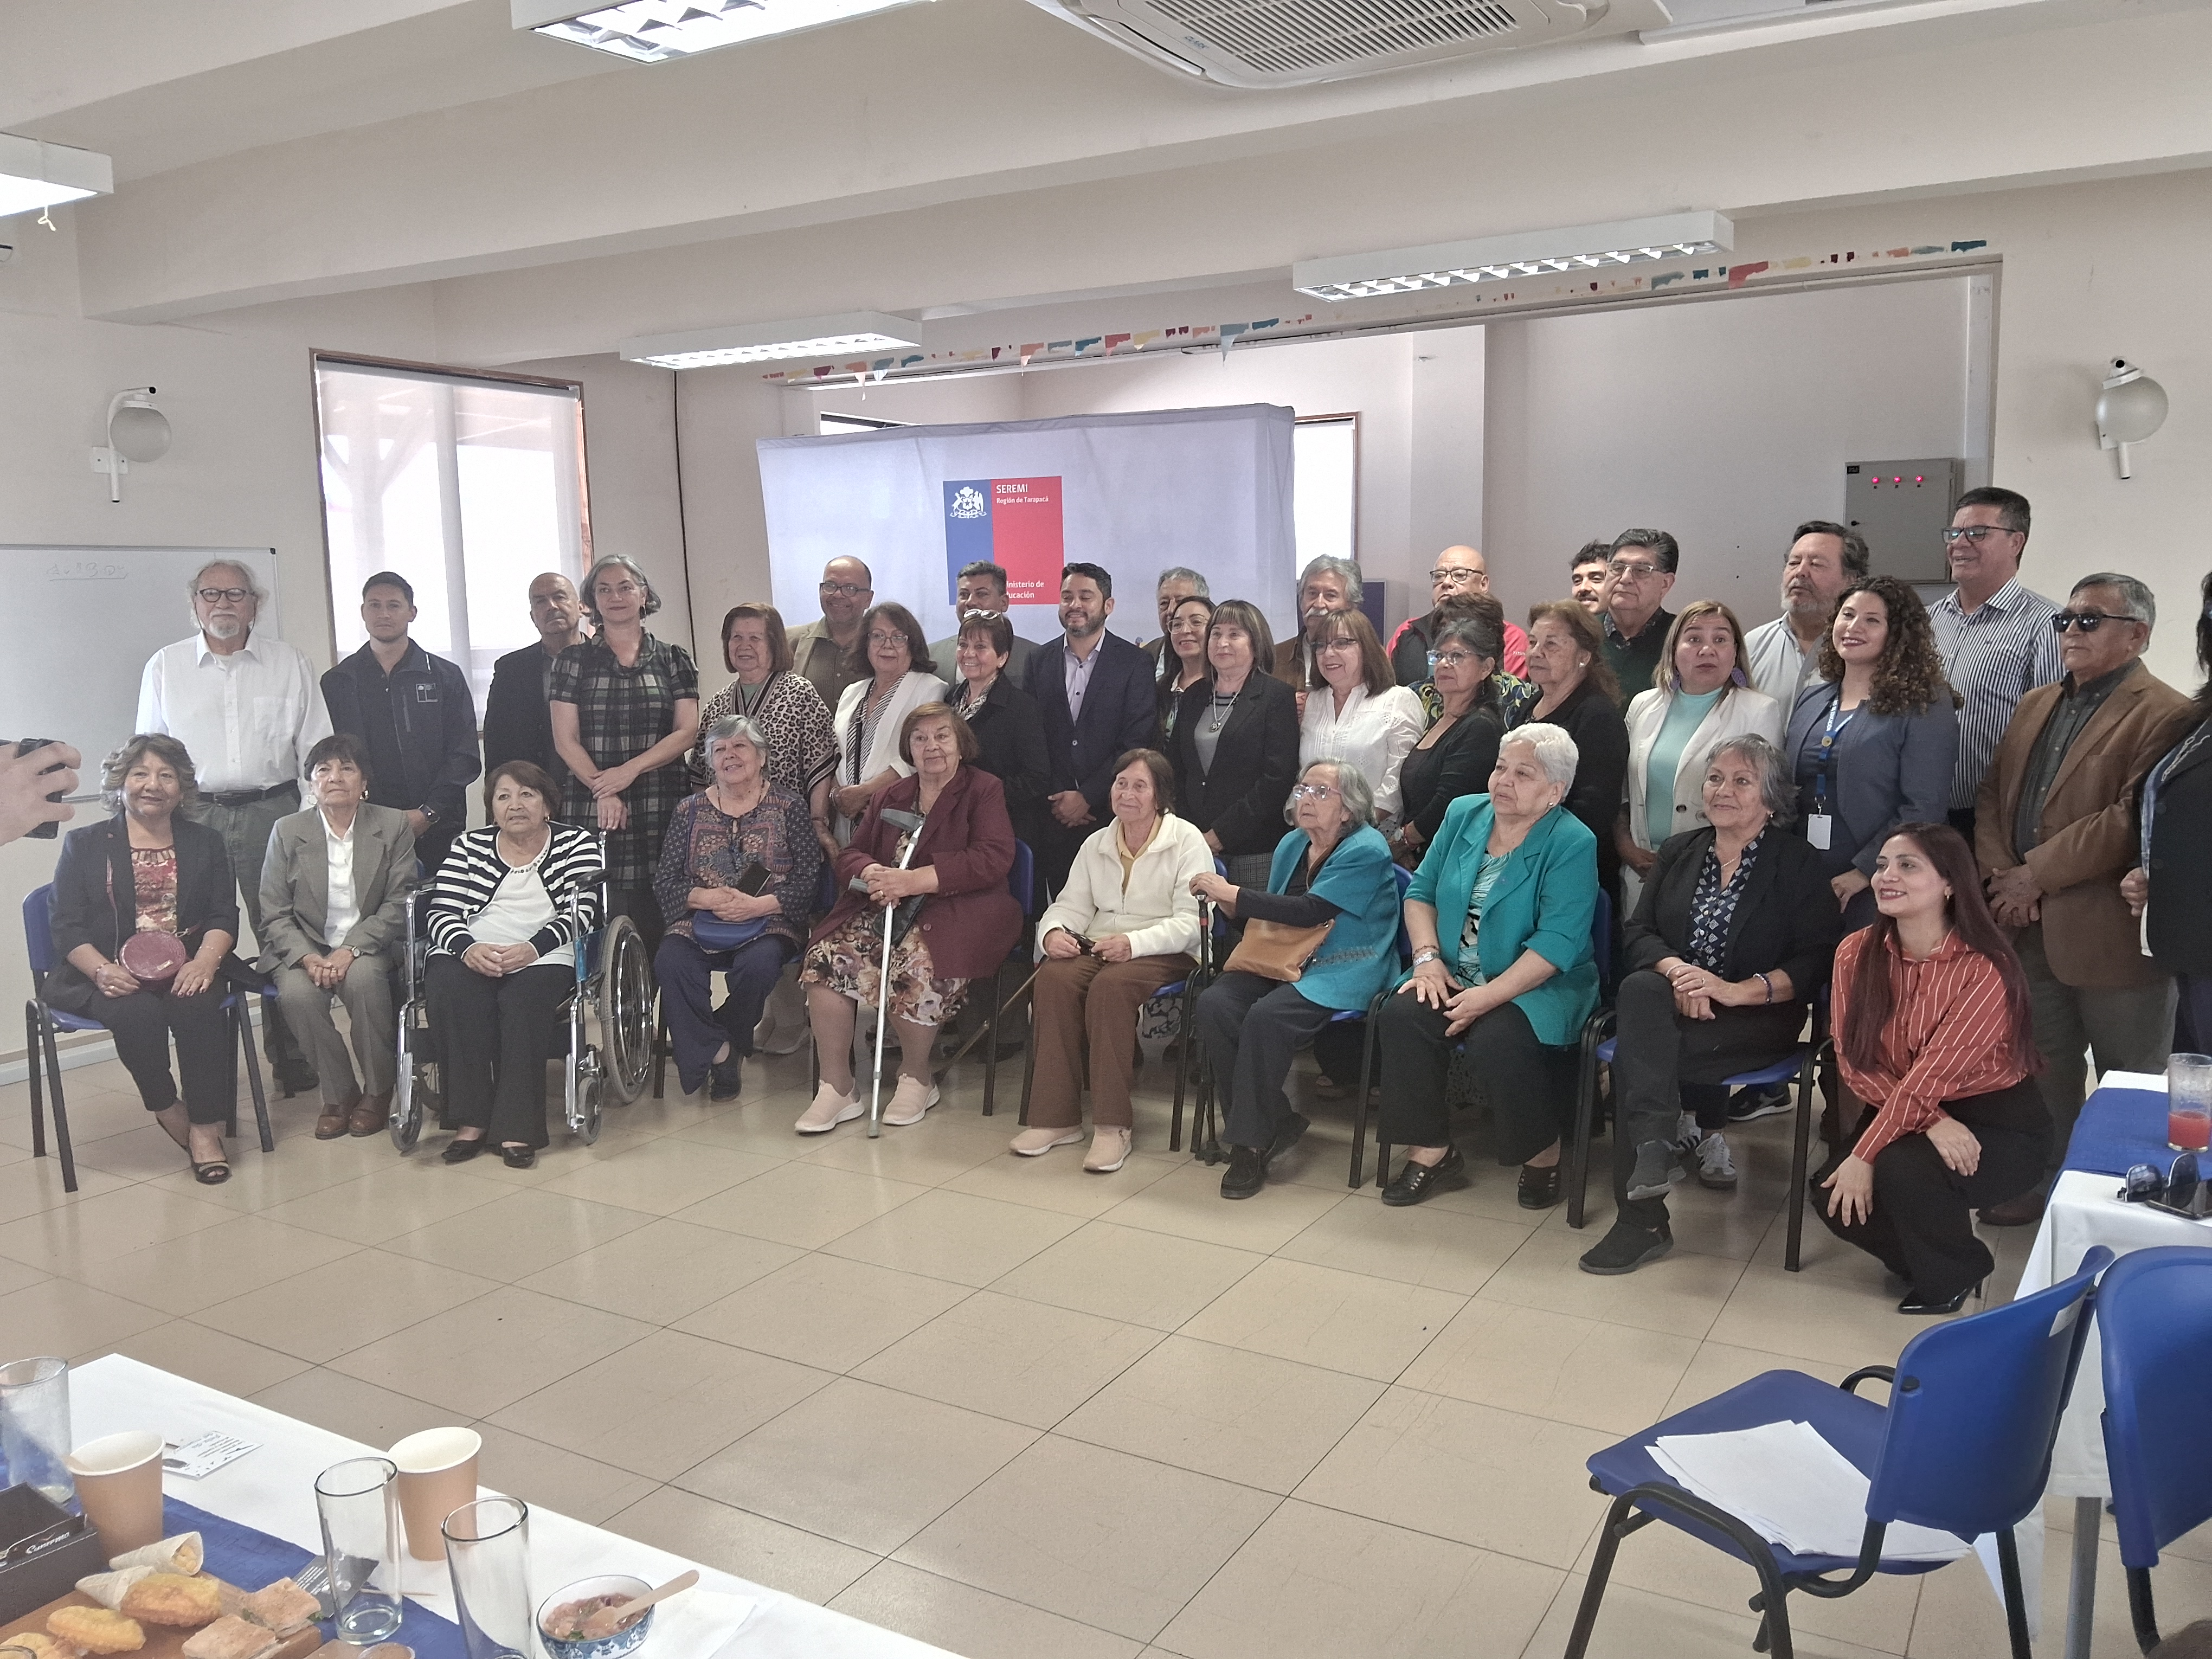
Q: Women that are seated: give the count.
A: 9